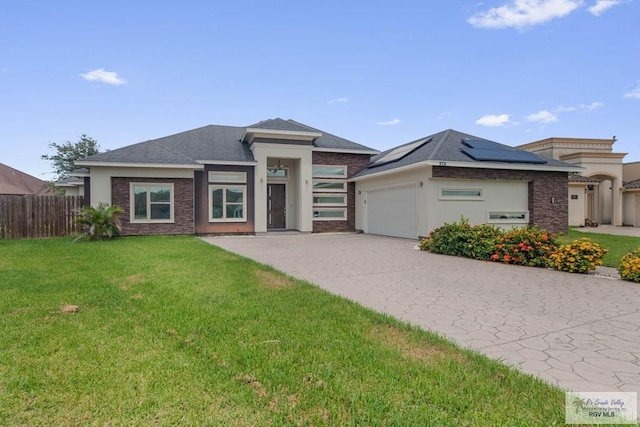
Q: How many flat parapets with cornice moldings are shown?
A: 2